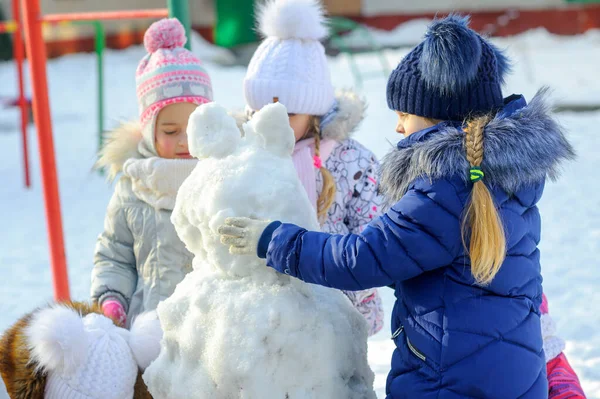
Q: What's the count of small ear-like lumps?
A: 2